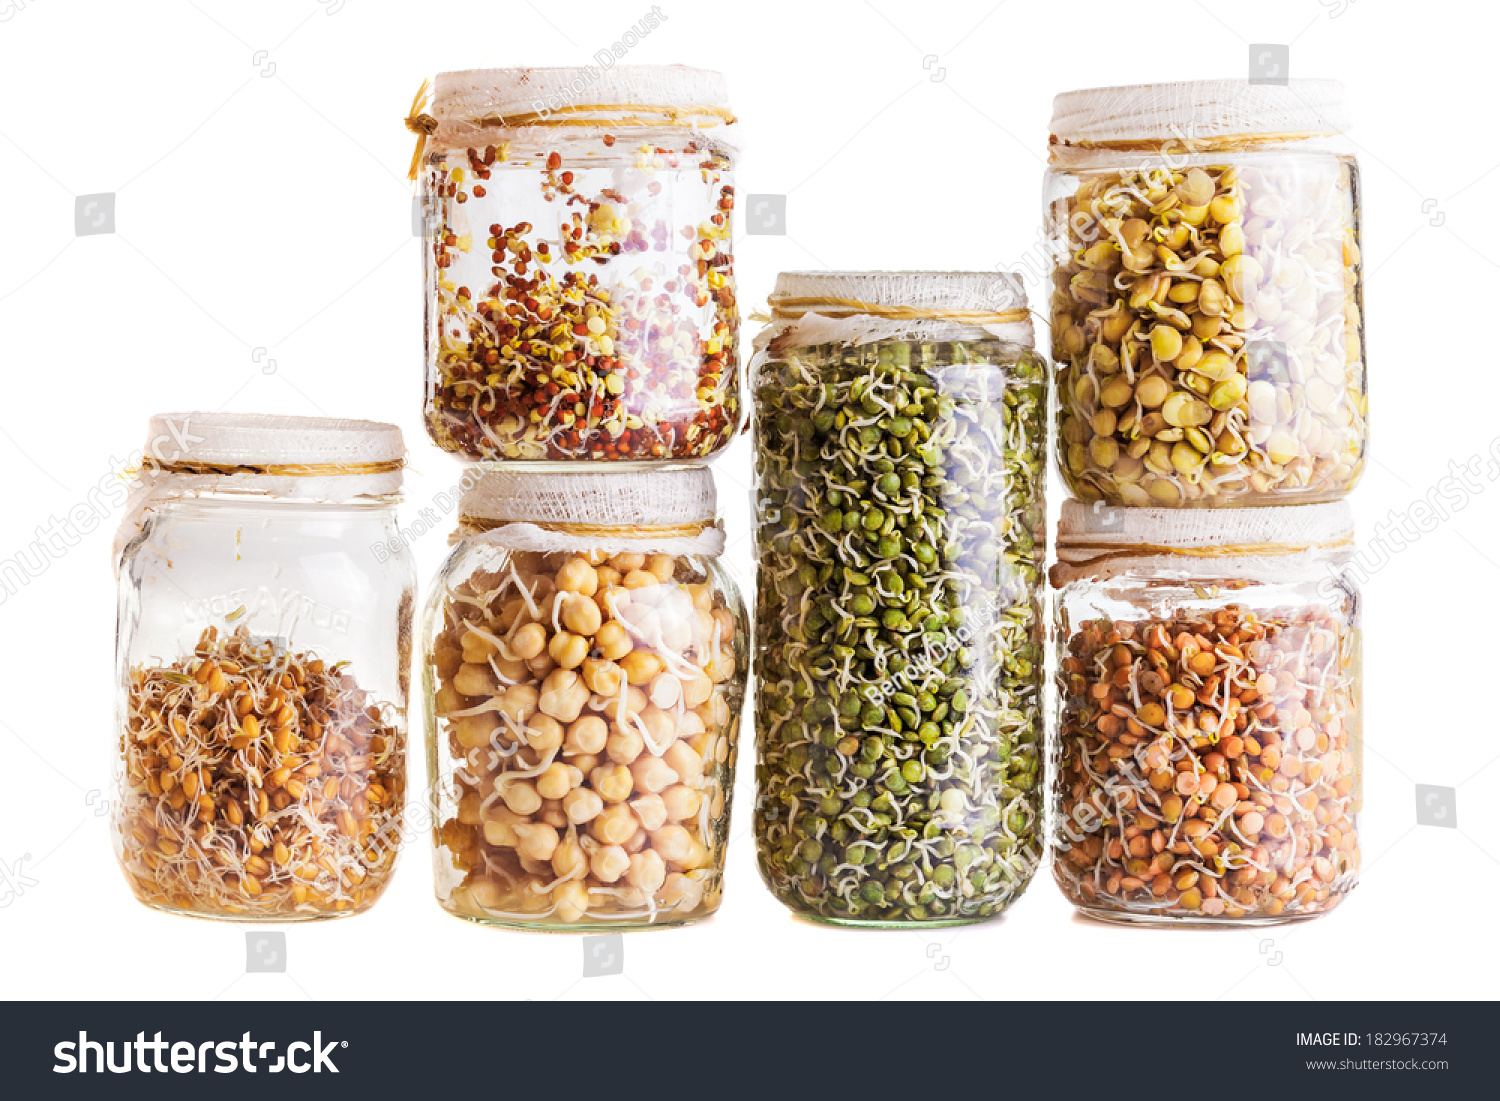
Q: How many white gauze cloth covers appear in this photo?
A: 6